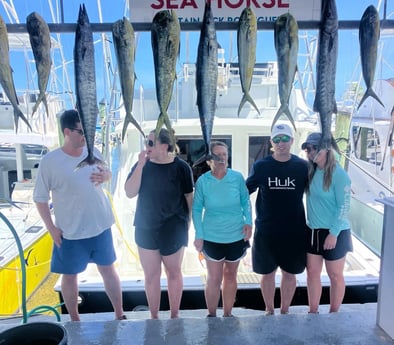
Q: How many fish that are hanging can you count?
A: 10